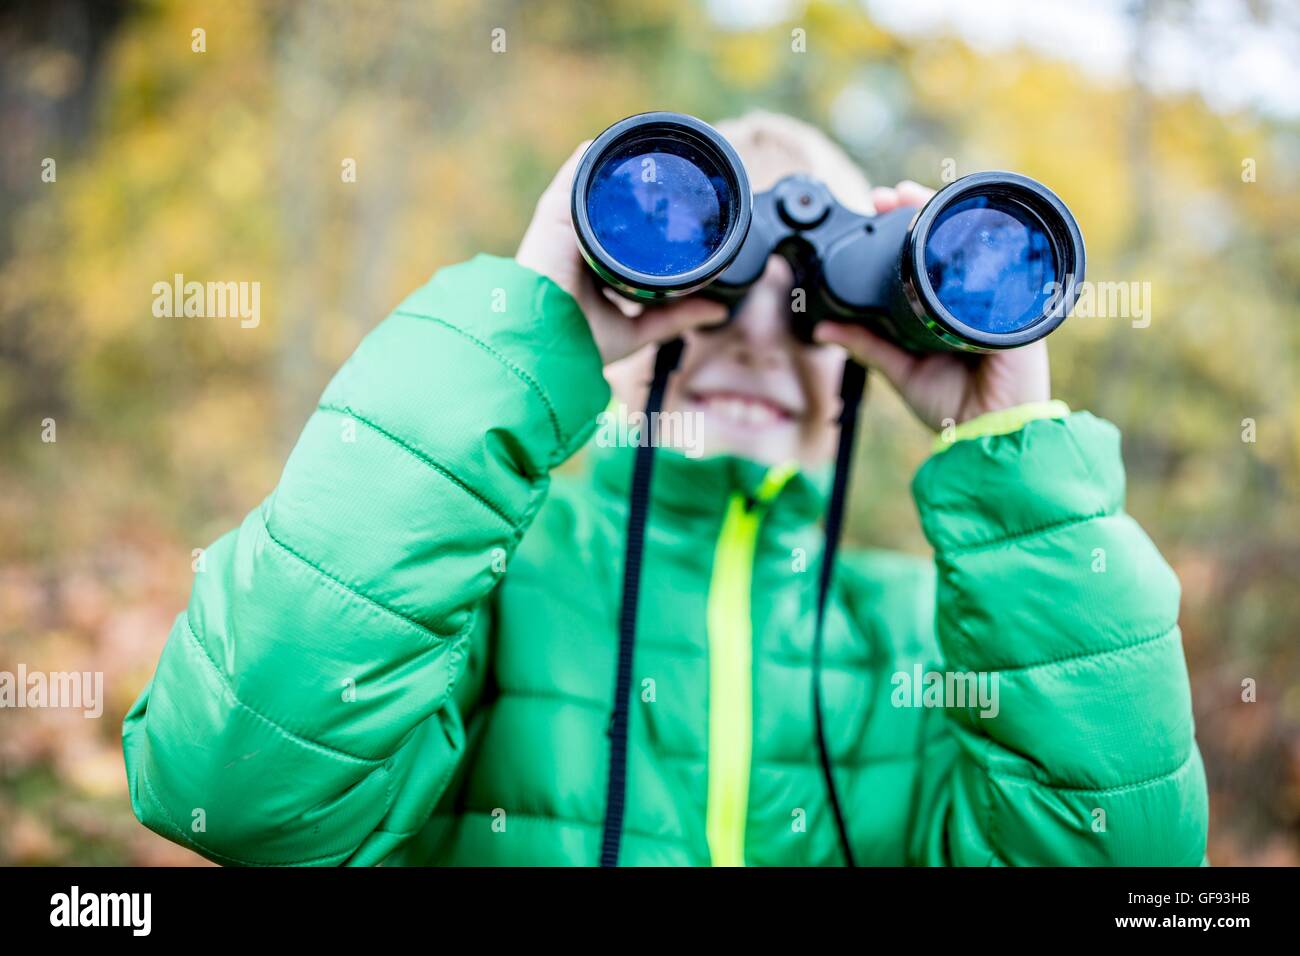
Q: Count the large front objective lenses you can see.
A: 2